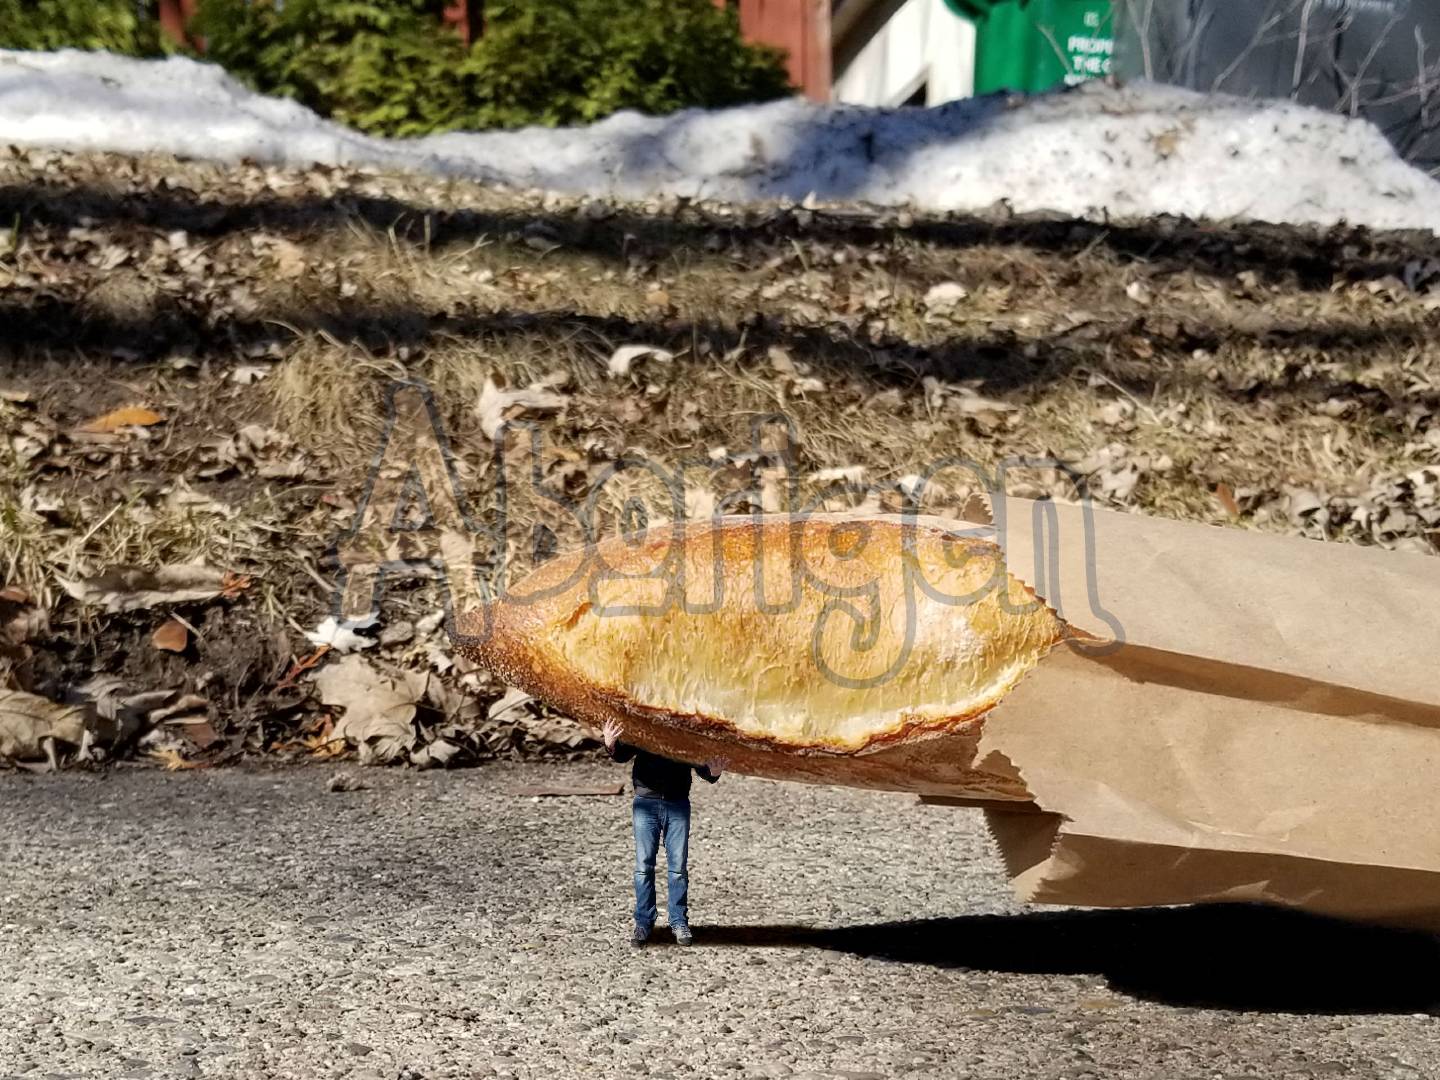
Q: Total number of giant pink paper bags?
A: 0